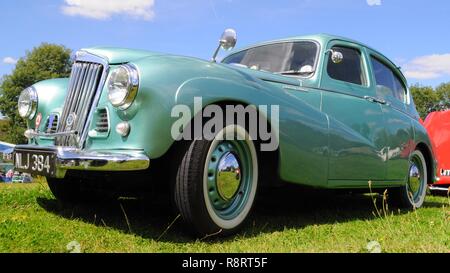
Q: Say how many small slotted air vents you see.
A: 2